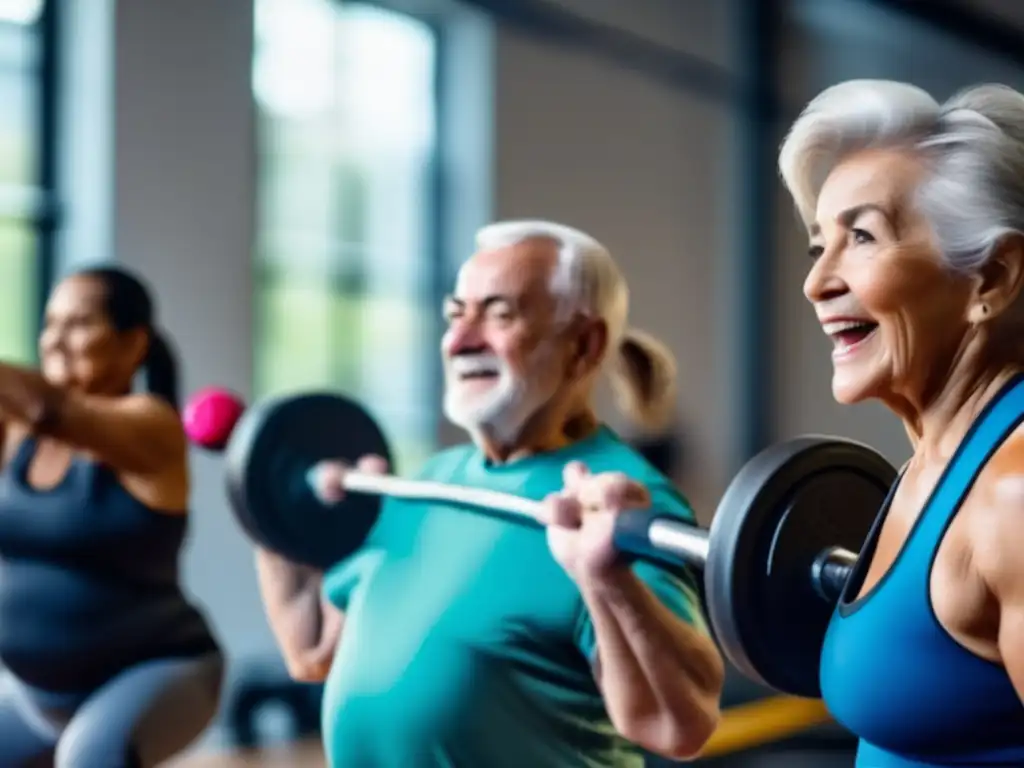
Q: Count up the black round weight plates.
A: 2